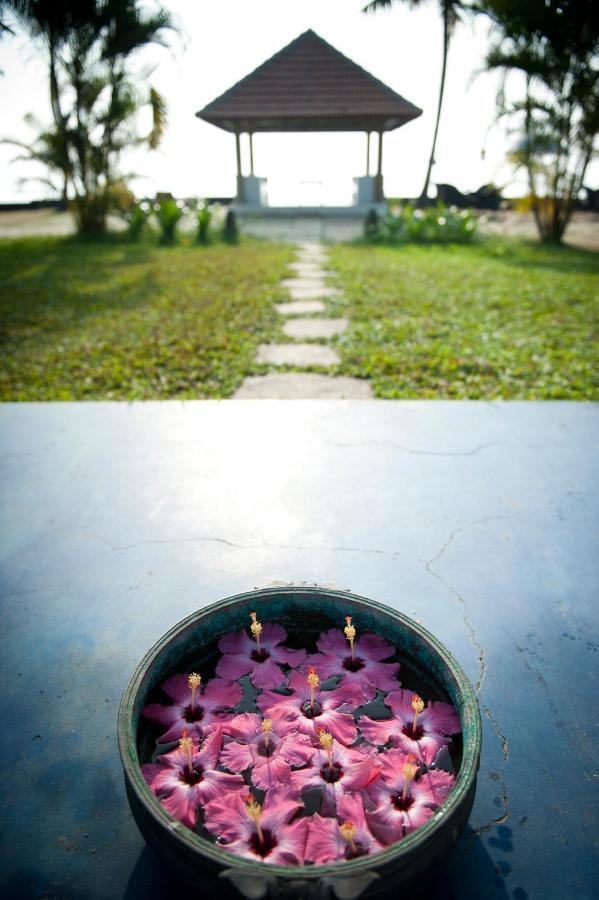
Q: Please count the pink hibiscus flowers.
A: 11